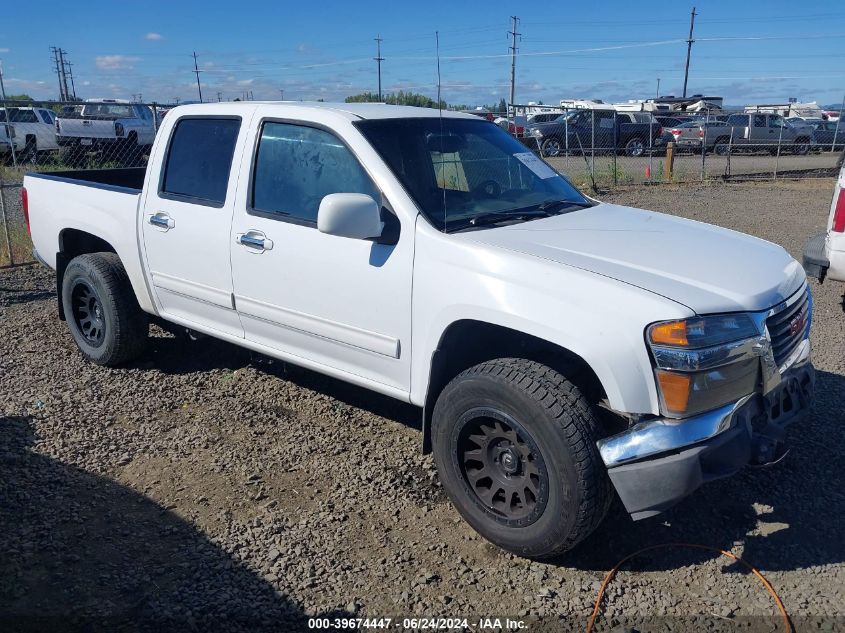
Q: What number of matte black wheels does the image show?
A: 2